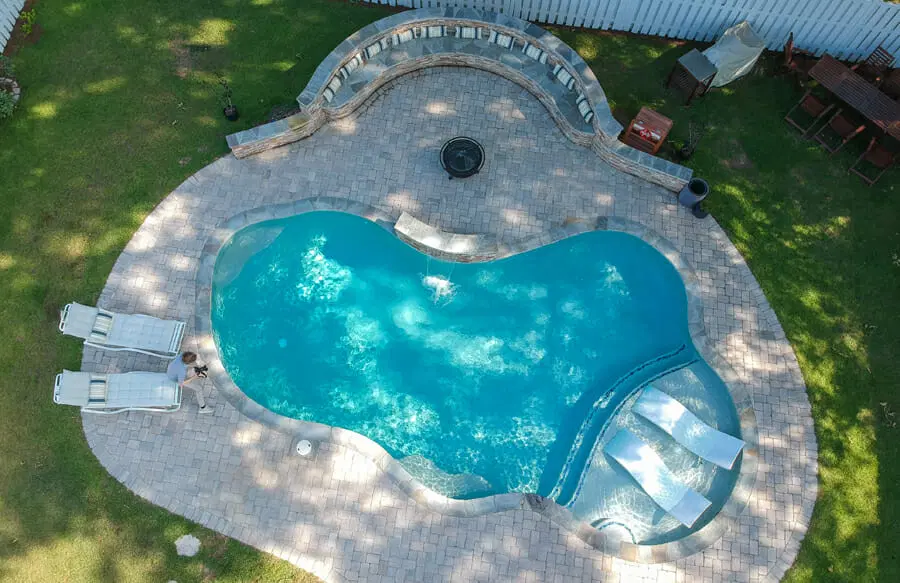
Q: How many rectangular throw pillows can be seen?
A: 12